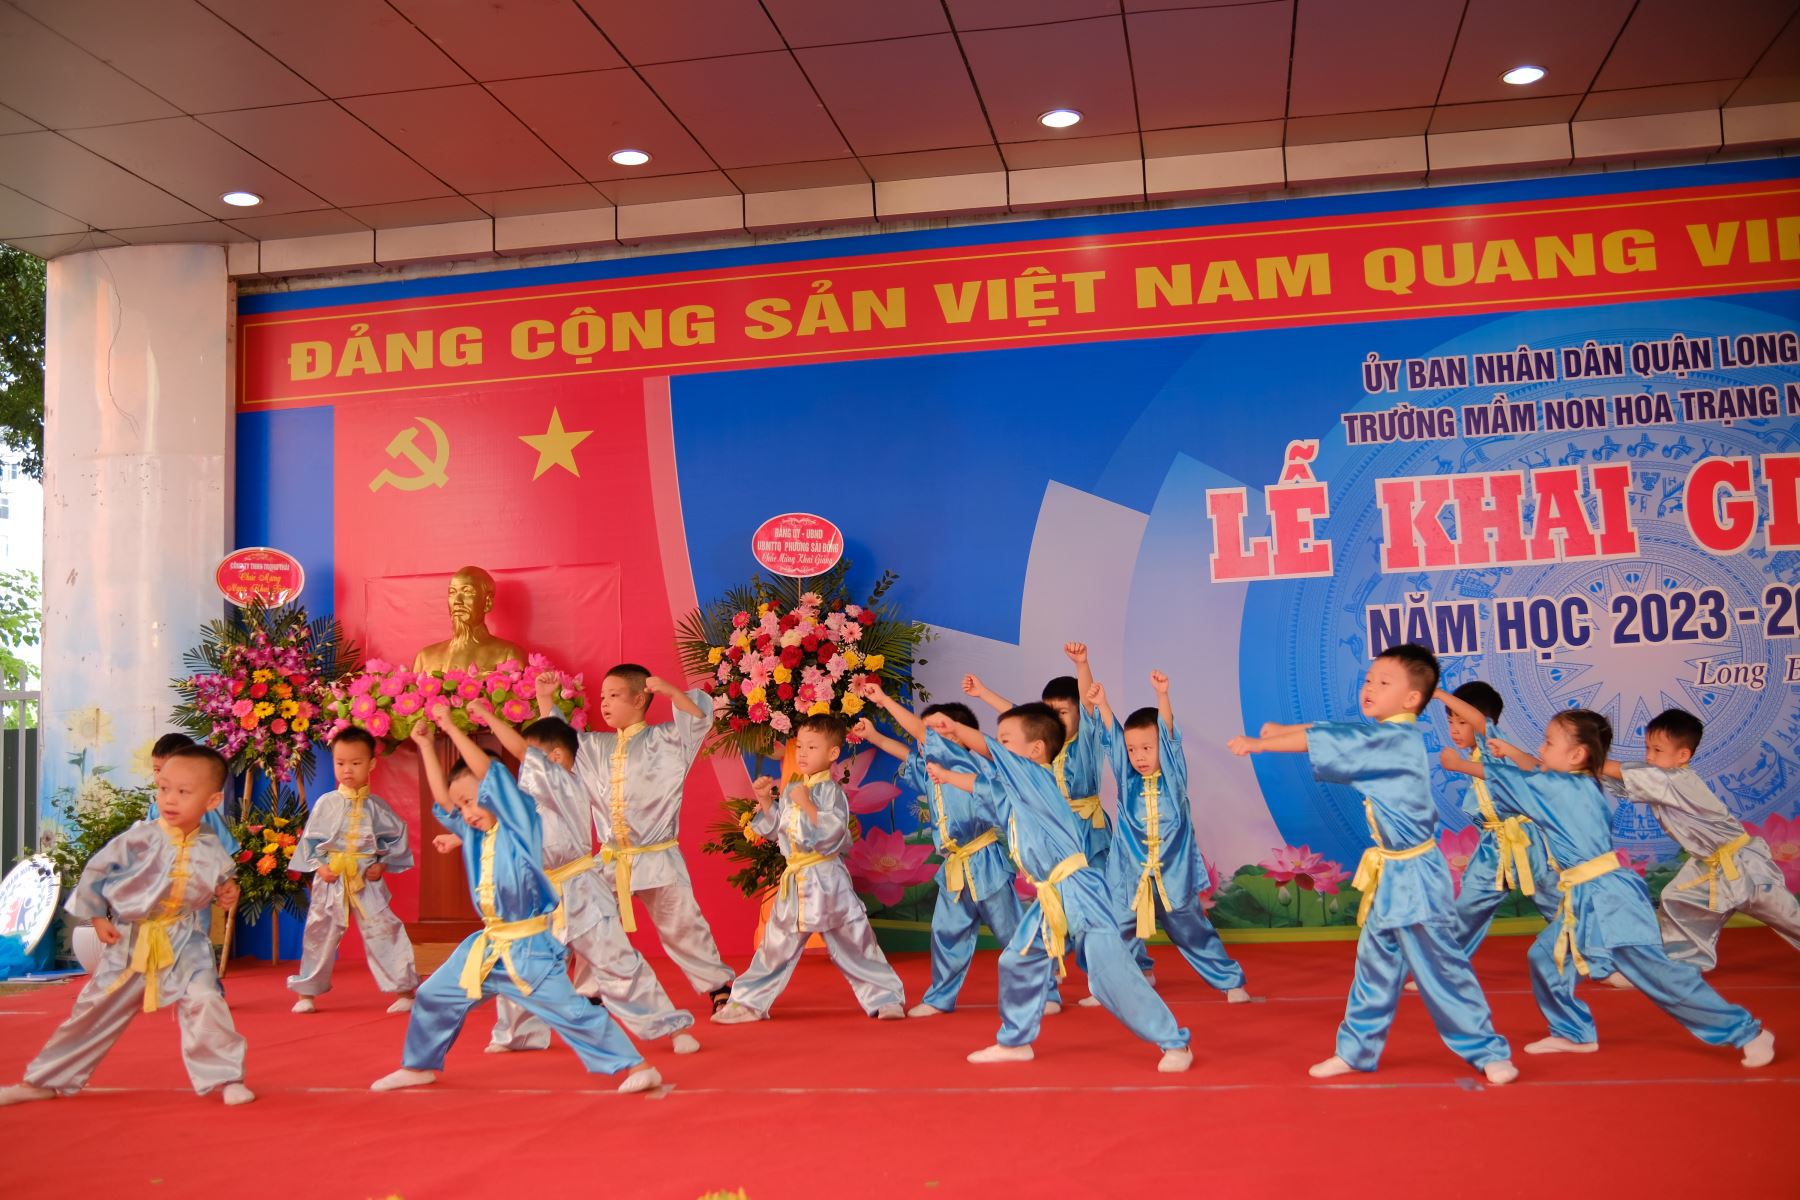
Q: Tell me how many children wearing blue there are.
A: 9